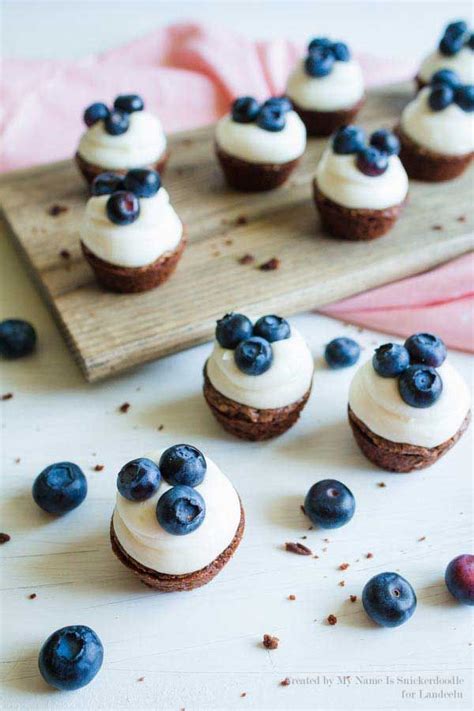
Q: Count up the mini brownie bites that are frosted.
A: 10